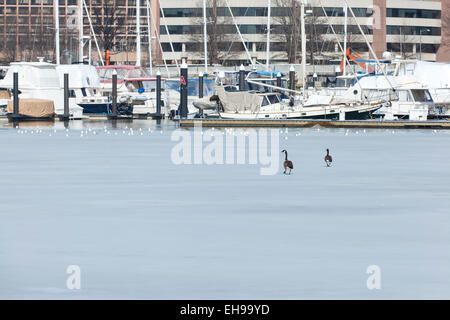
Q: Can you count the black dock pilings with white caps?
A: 11